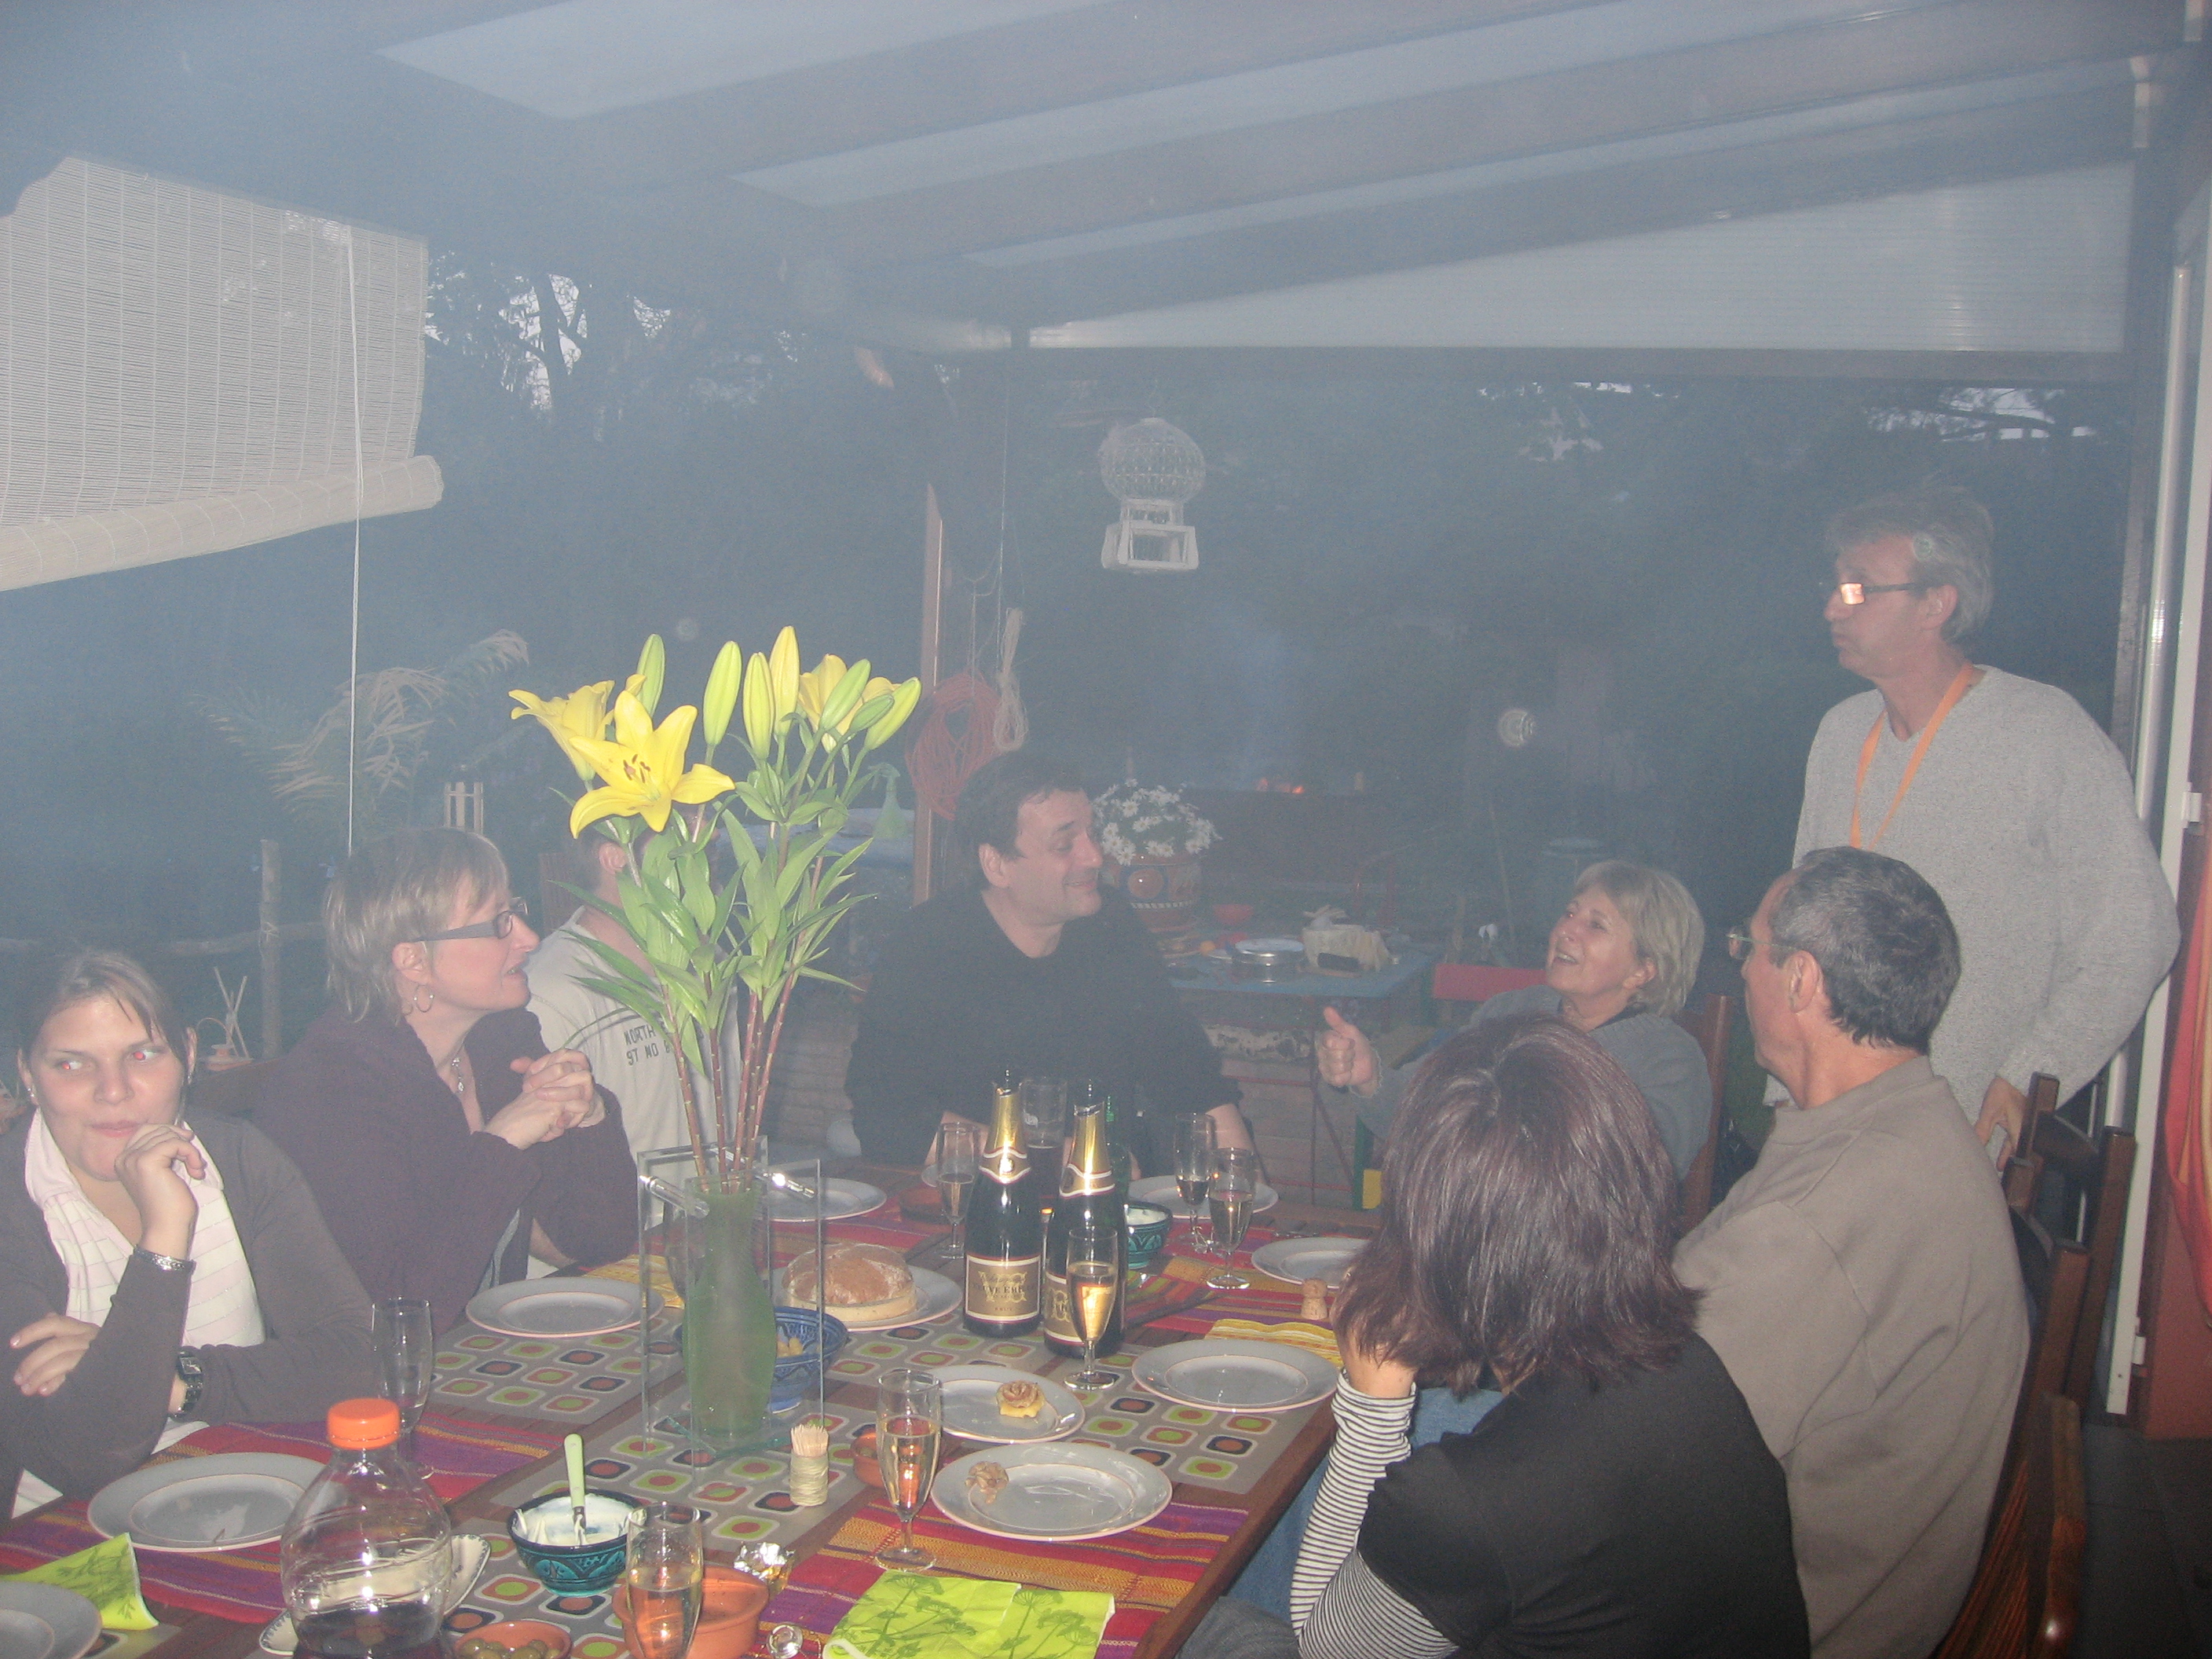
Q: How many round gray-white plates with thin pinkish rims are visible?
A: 10